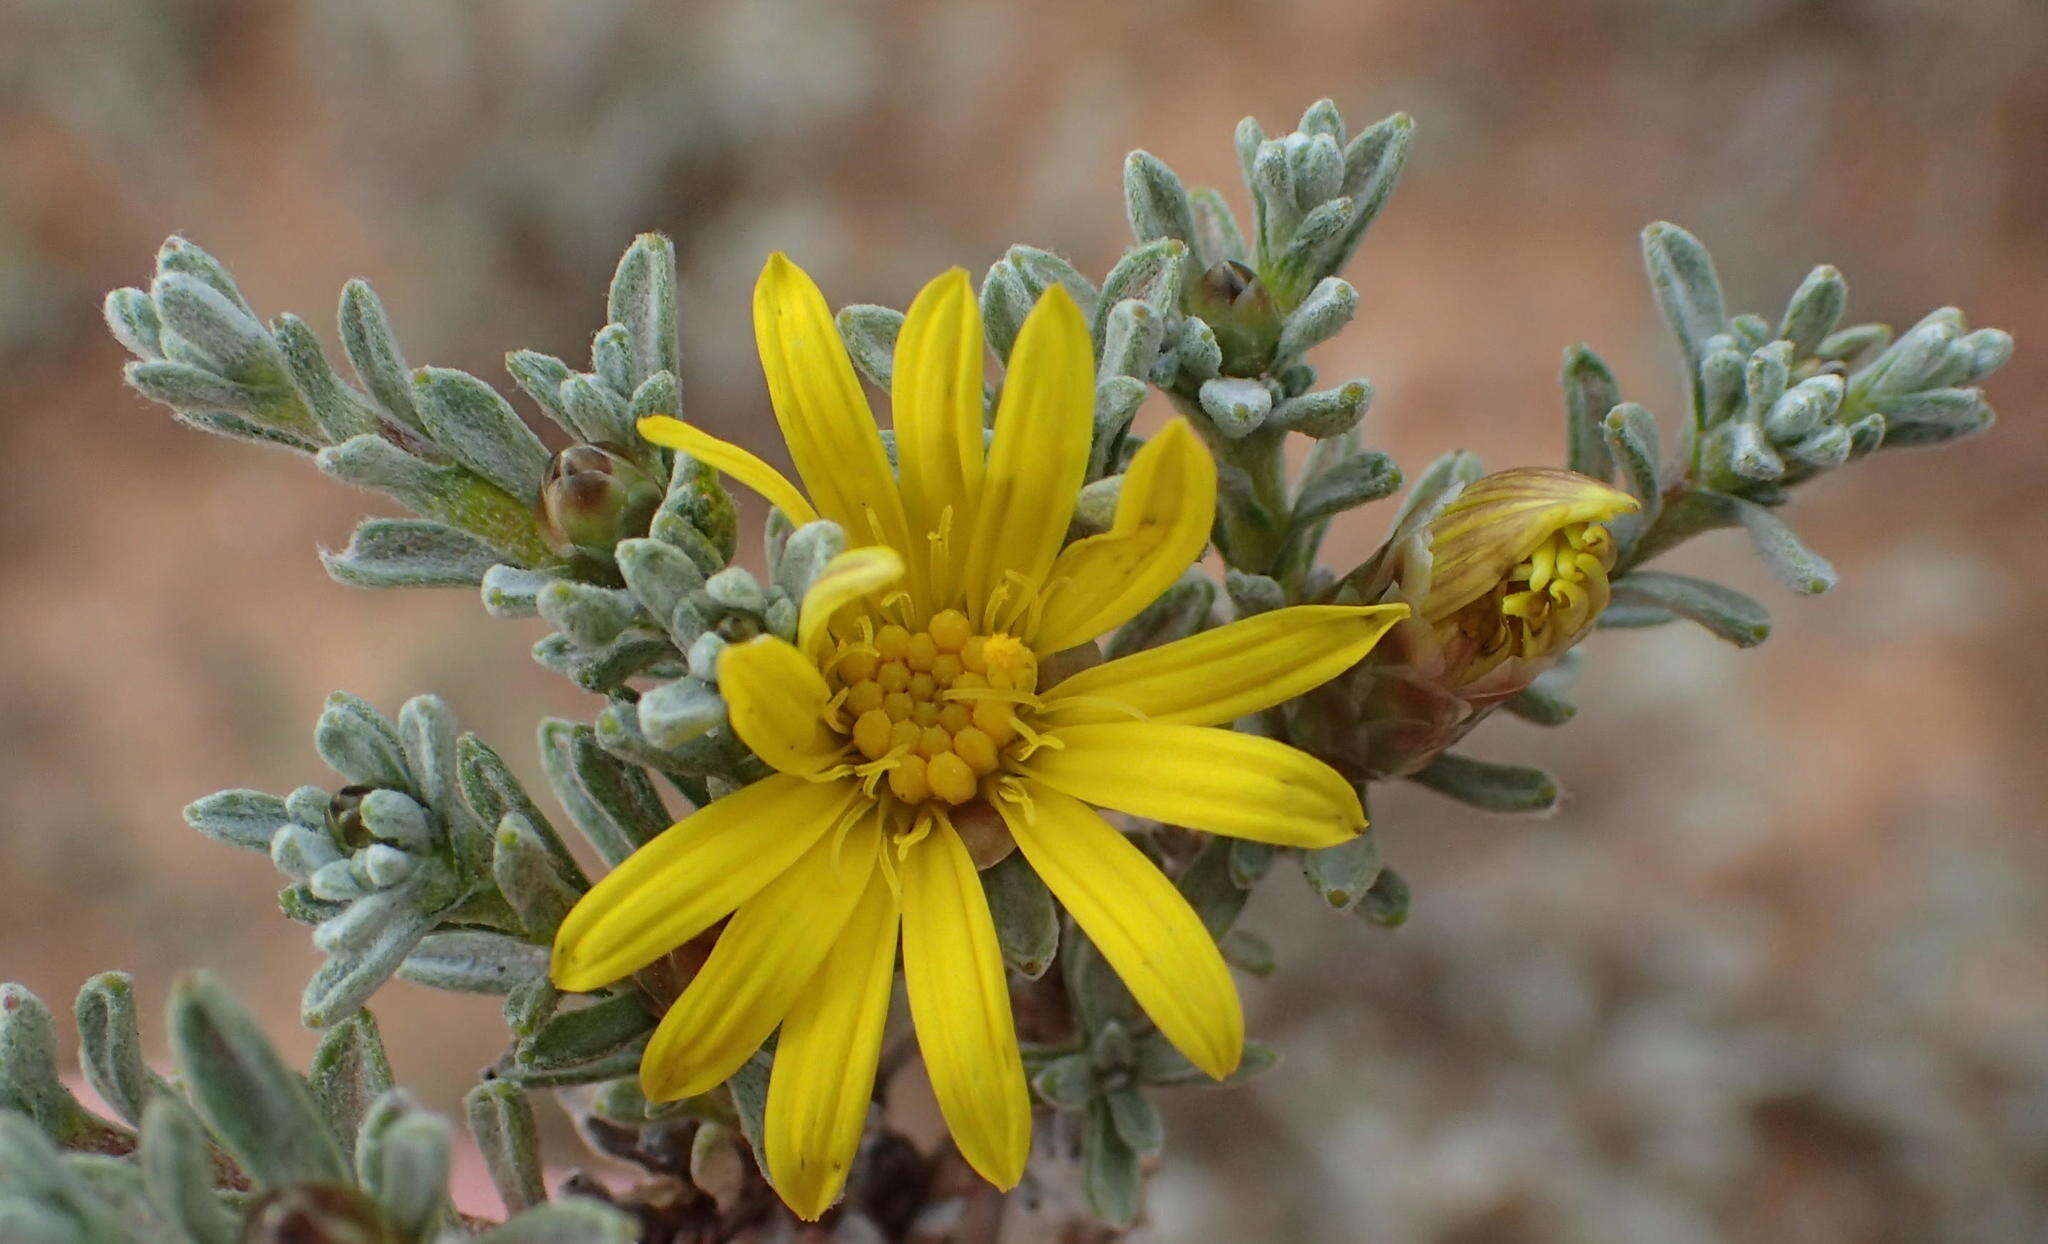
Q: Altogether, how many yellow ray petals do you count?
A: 14